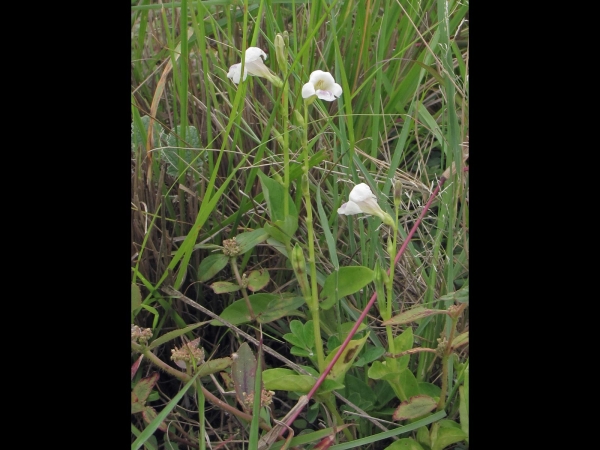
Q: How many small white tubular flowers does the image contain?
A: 3